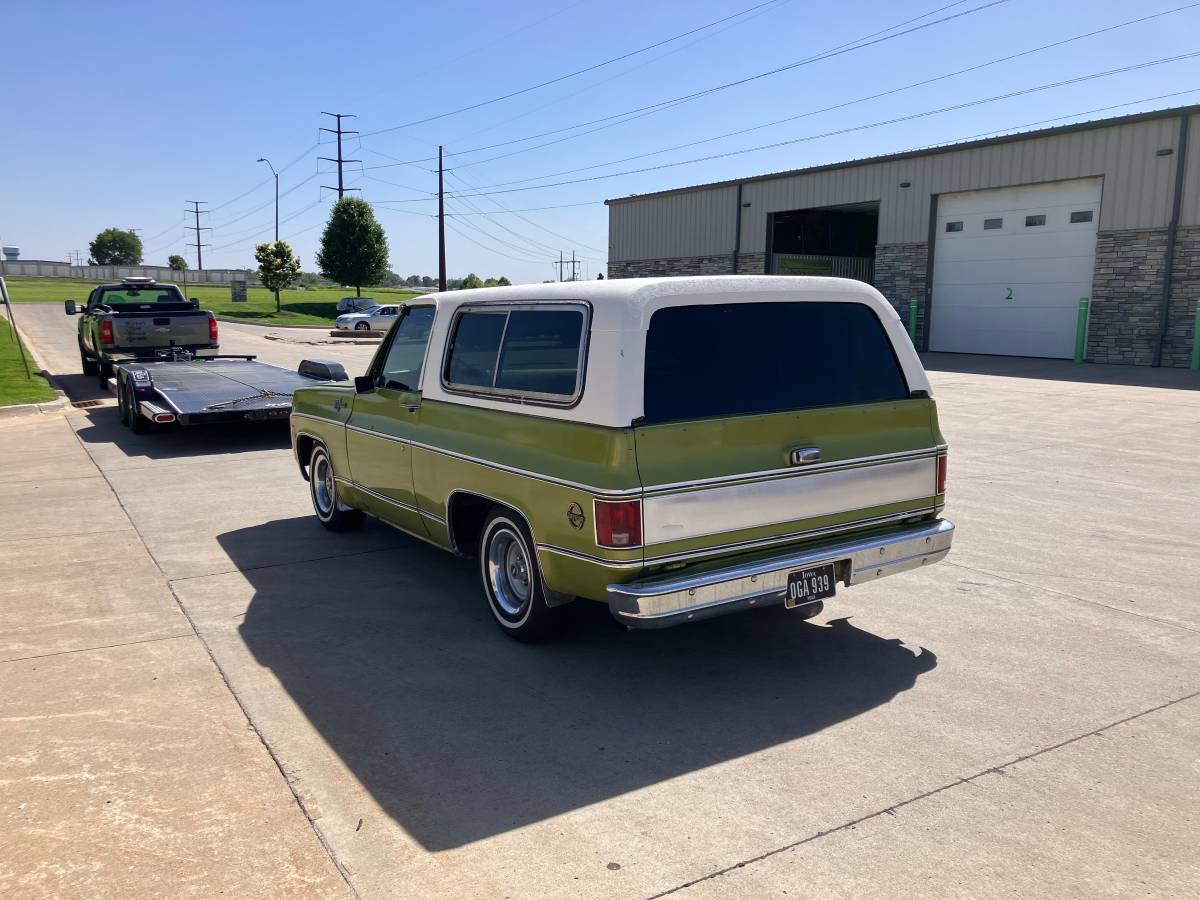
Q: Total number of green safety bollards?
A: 3